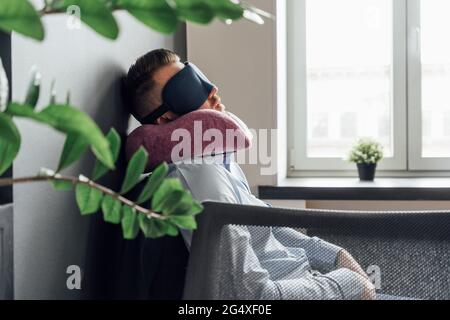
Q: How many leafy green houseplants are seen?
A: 2